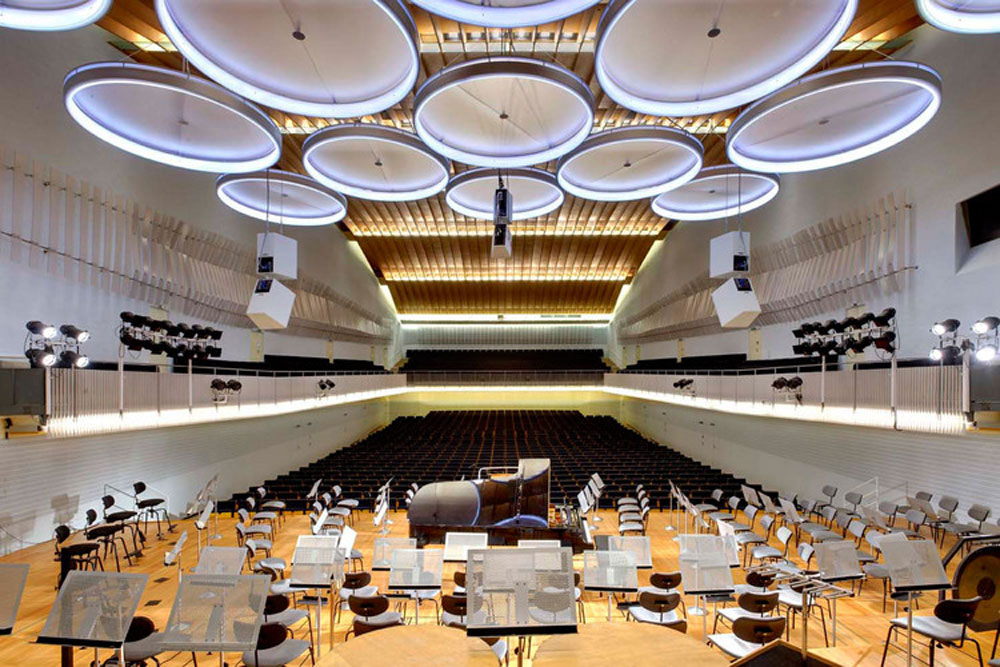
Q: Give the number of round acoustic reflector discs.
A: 13